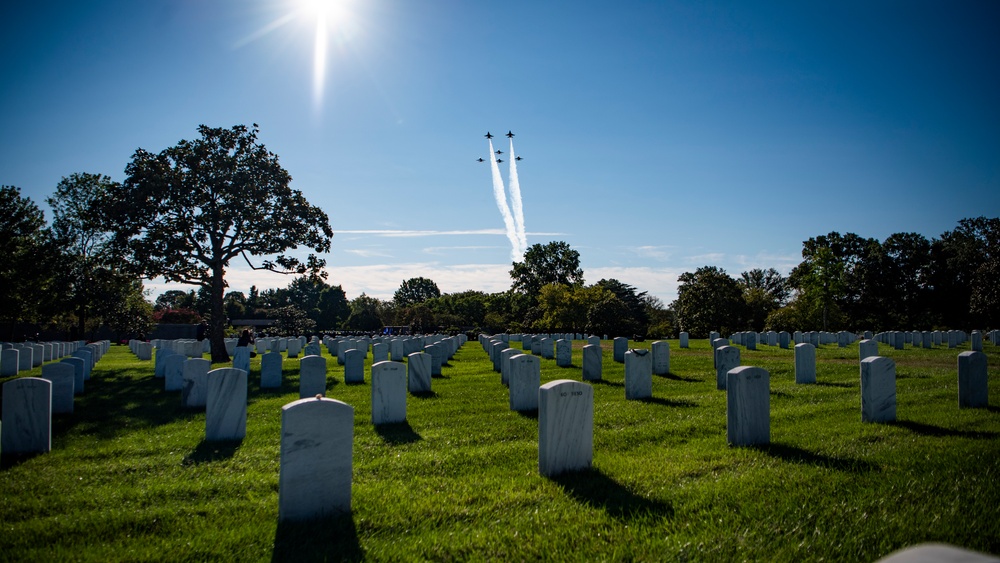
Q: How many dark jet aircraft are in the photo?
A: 6